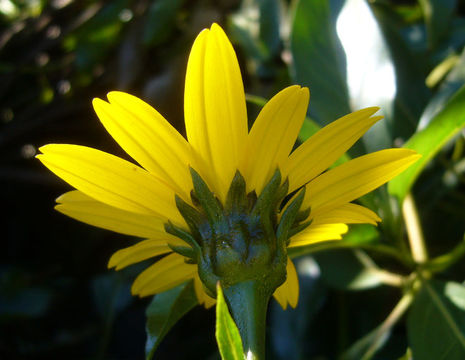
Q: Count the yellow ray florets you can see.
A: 13